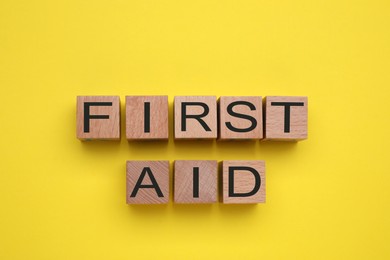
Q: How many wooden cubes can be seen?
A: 8